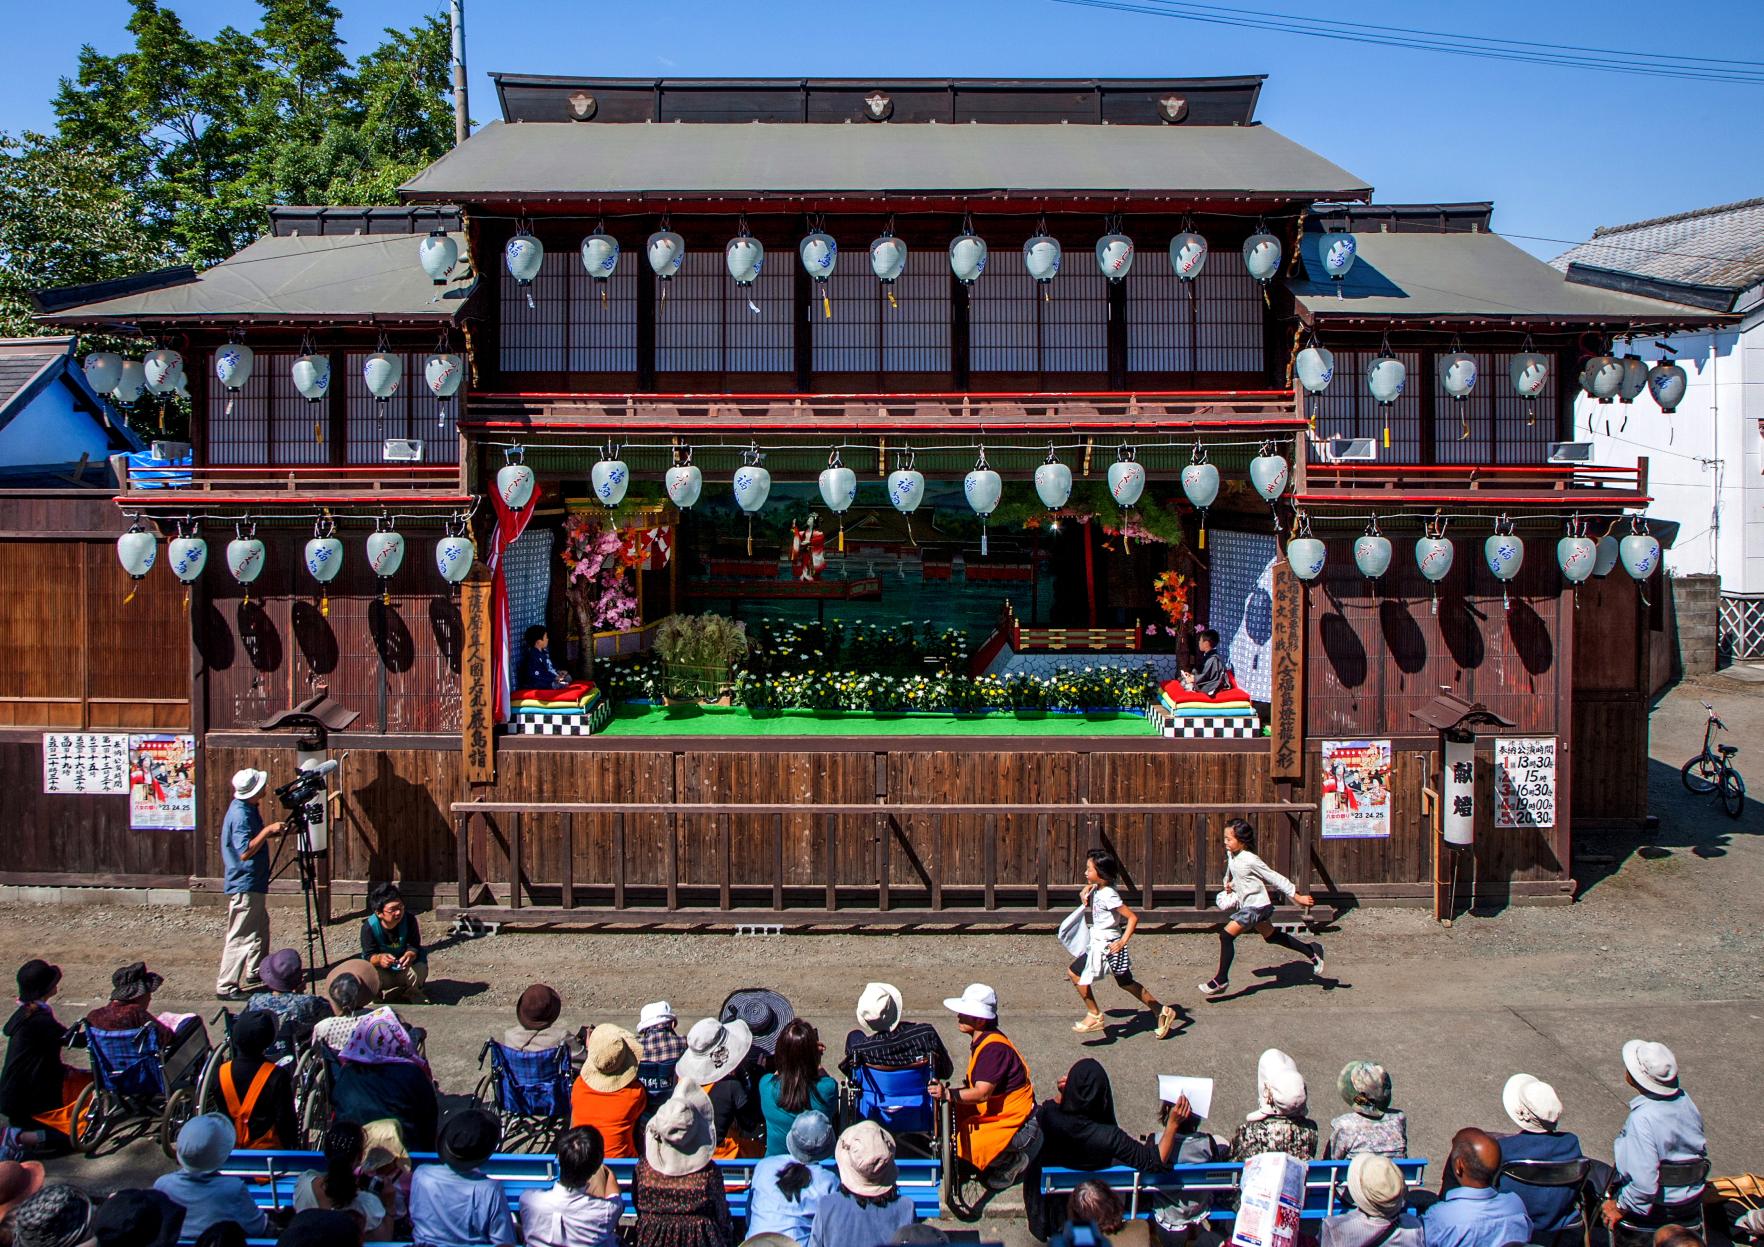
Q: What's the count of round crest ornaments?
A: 3